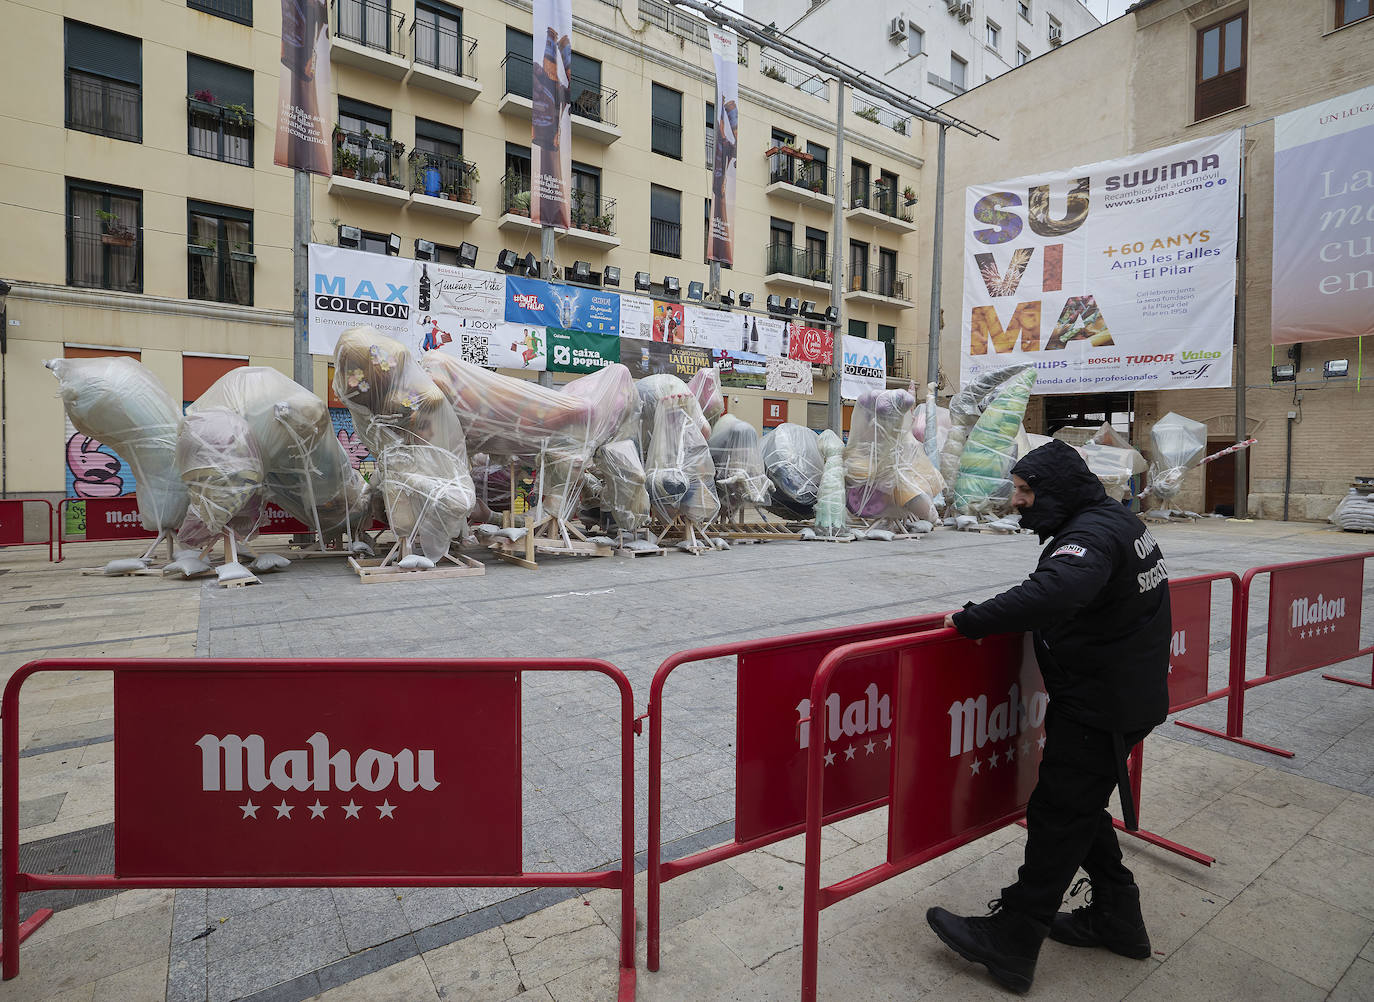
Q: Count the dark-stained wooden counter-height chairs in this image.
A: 0